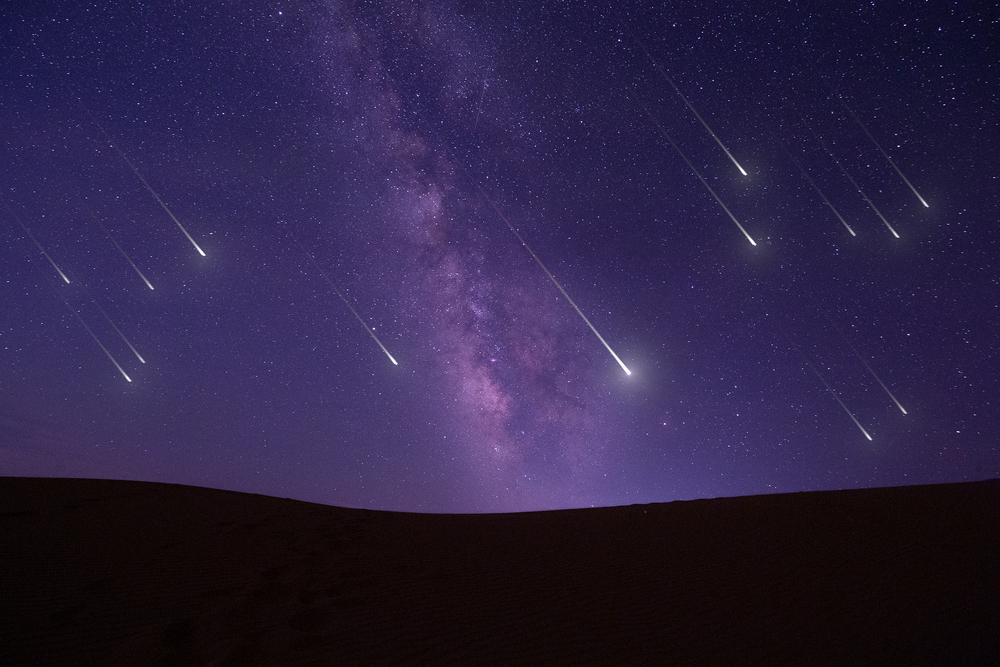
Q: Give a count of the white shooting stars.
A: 14